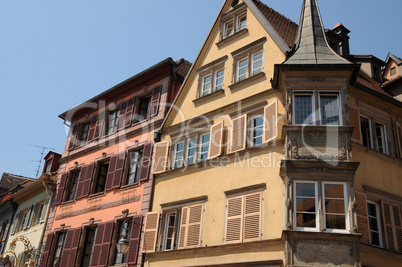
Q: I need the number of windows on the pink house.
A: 9